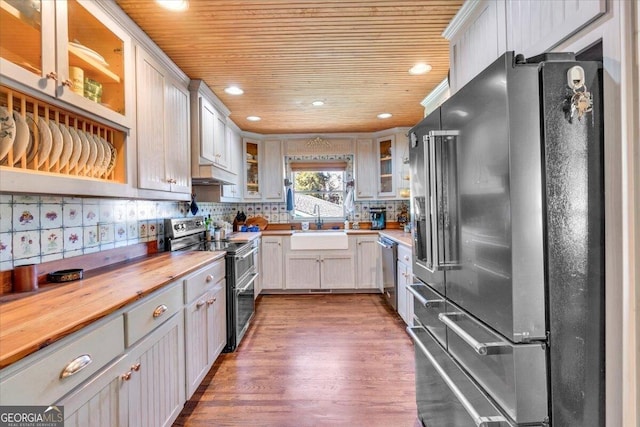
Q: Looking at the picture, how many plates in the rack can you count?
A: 12